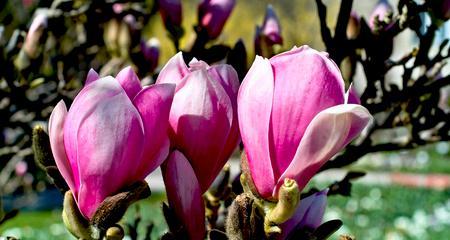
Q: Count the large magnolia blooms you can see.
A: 3